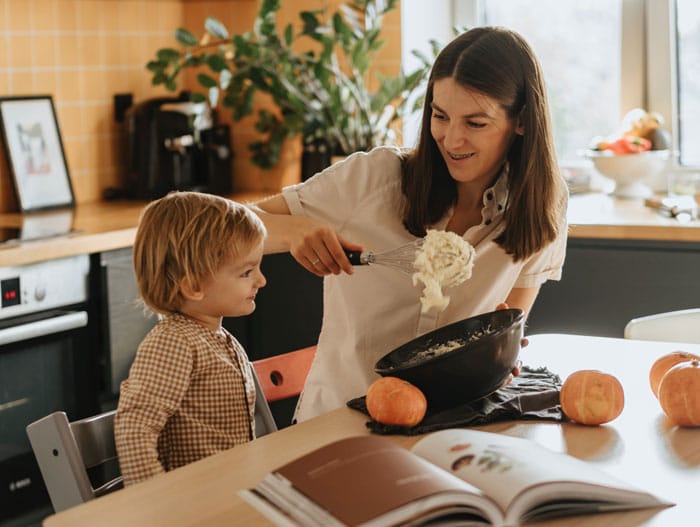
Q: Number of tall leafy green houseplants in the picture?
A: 1